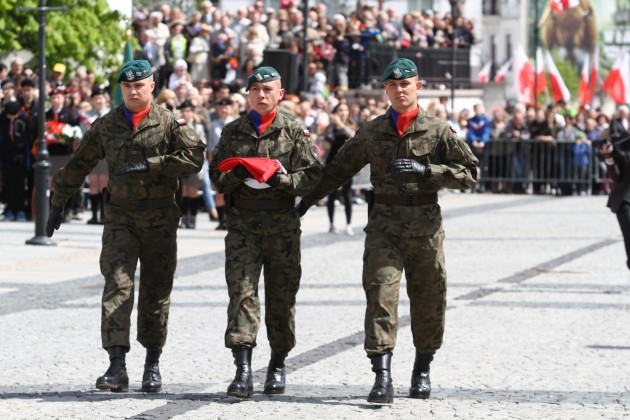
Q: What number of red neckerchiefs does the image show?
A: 3